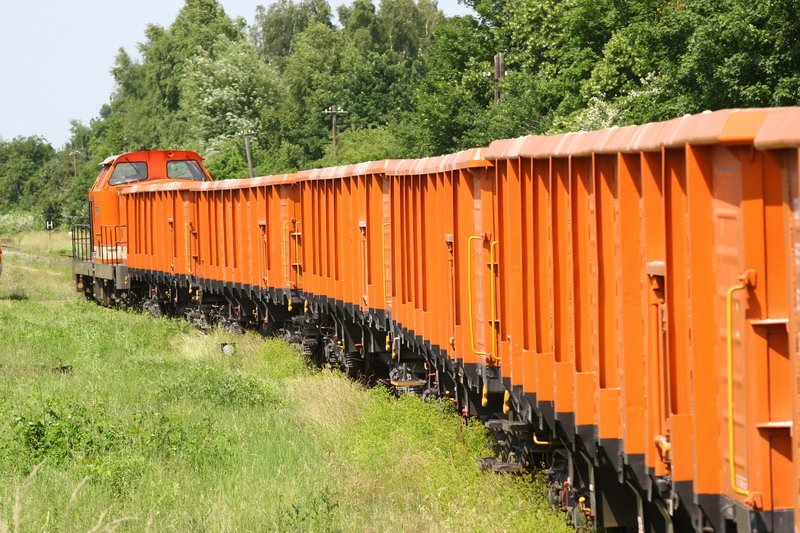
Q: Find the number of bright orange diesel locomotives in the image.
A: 1